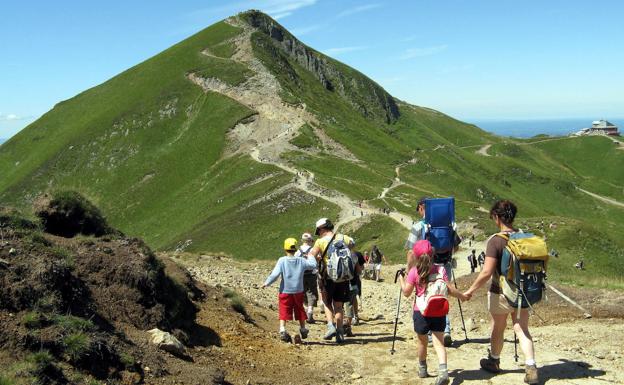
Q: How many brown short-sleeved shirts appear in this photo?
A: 1